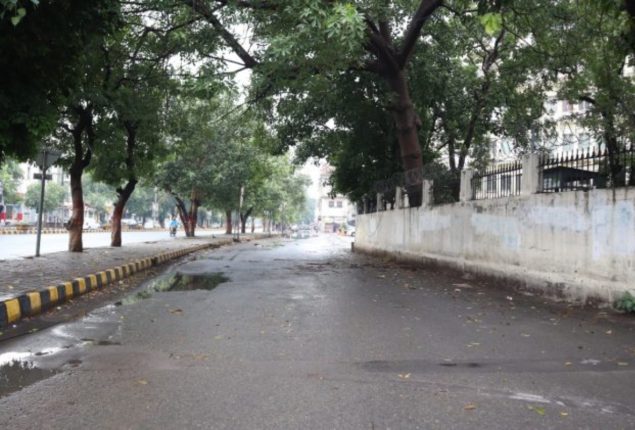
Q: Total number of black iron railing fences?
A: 2